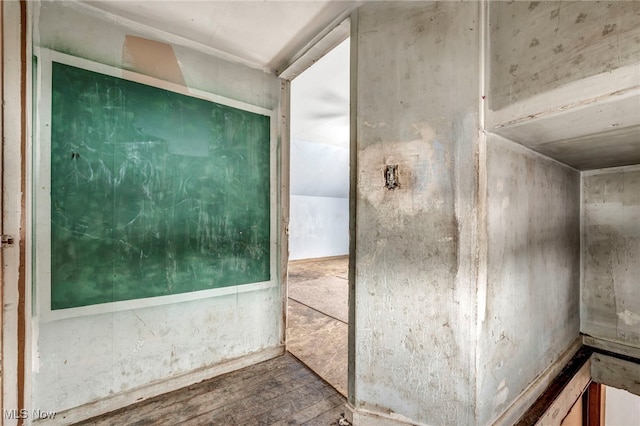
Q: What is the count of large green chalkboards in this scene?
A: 1